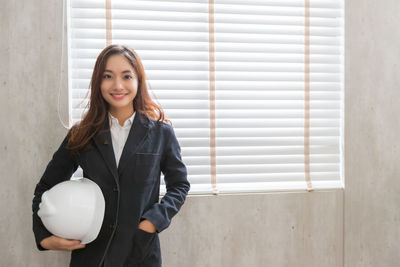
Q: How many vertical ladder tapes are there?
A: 3